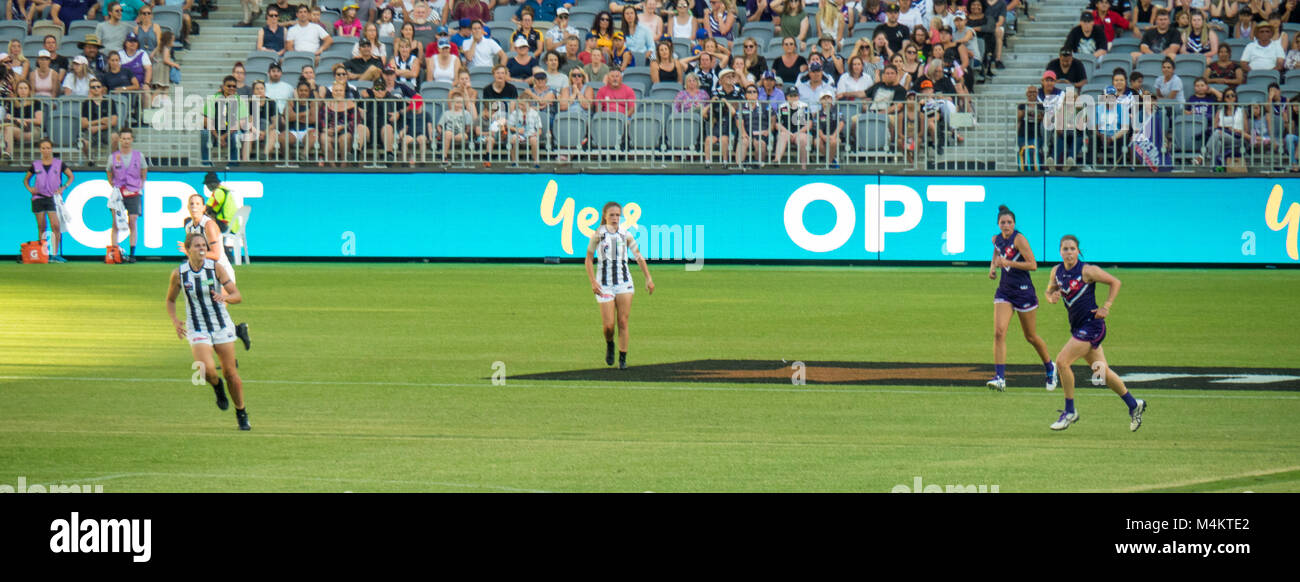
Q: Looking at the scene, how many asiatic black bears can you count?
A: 0